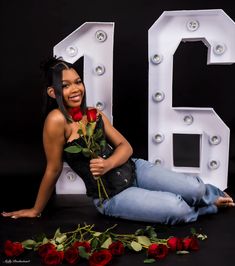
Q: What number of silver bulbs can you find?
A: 14